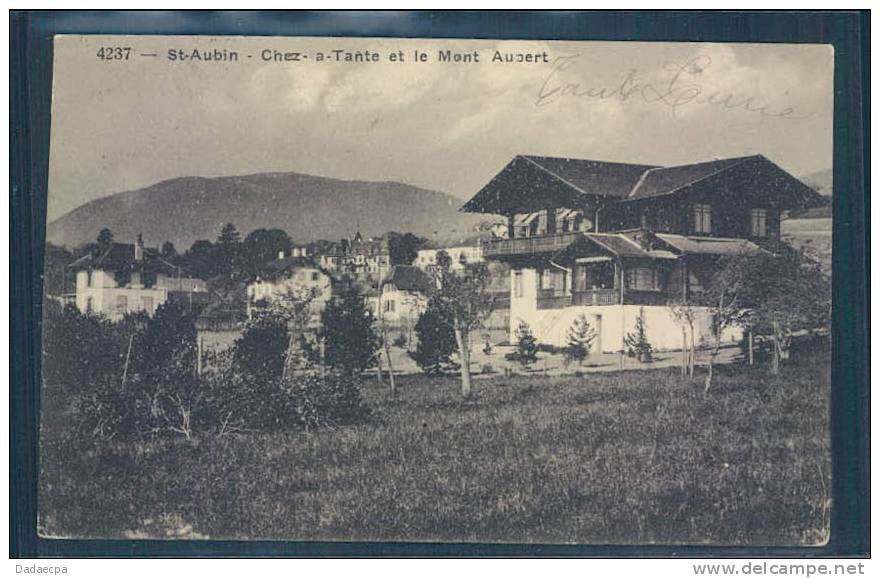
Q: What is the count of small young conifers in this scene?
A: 3